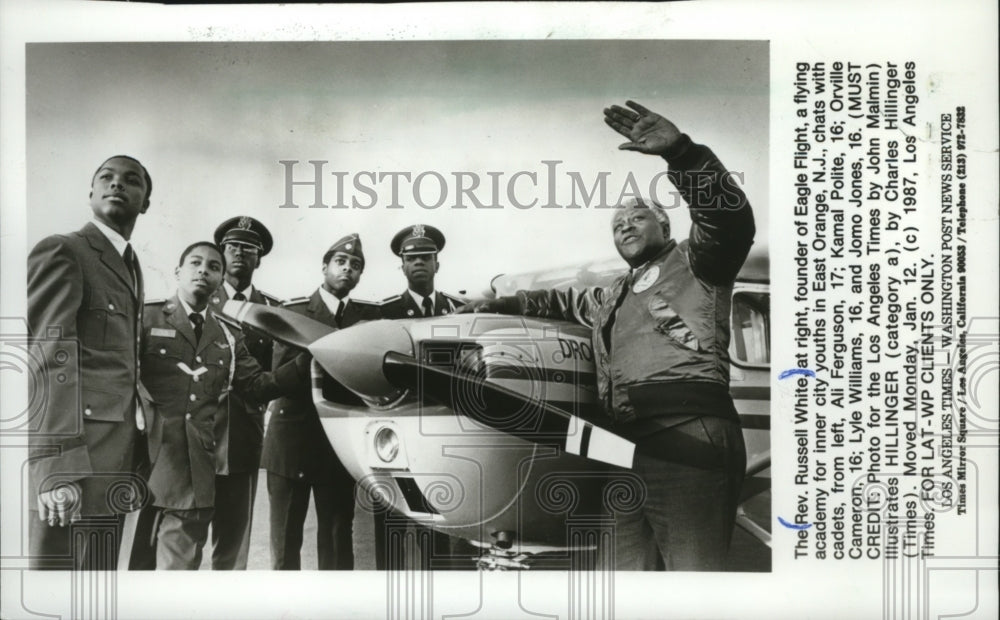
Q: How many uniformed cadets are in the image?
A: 5